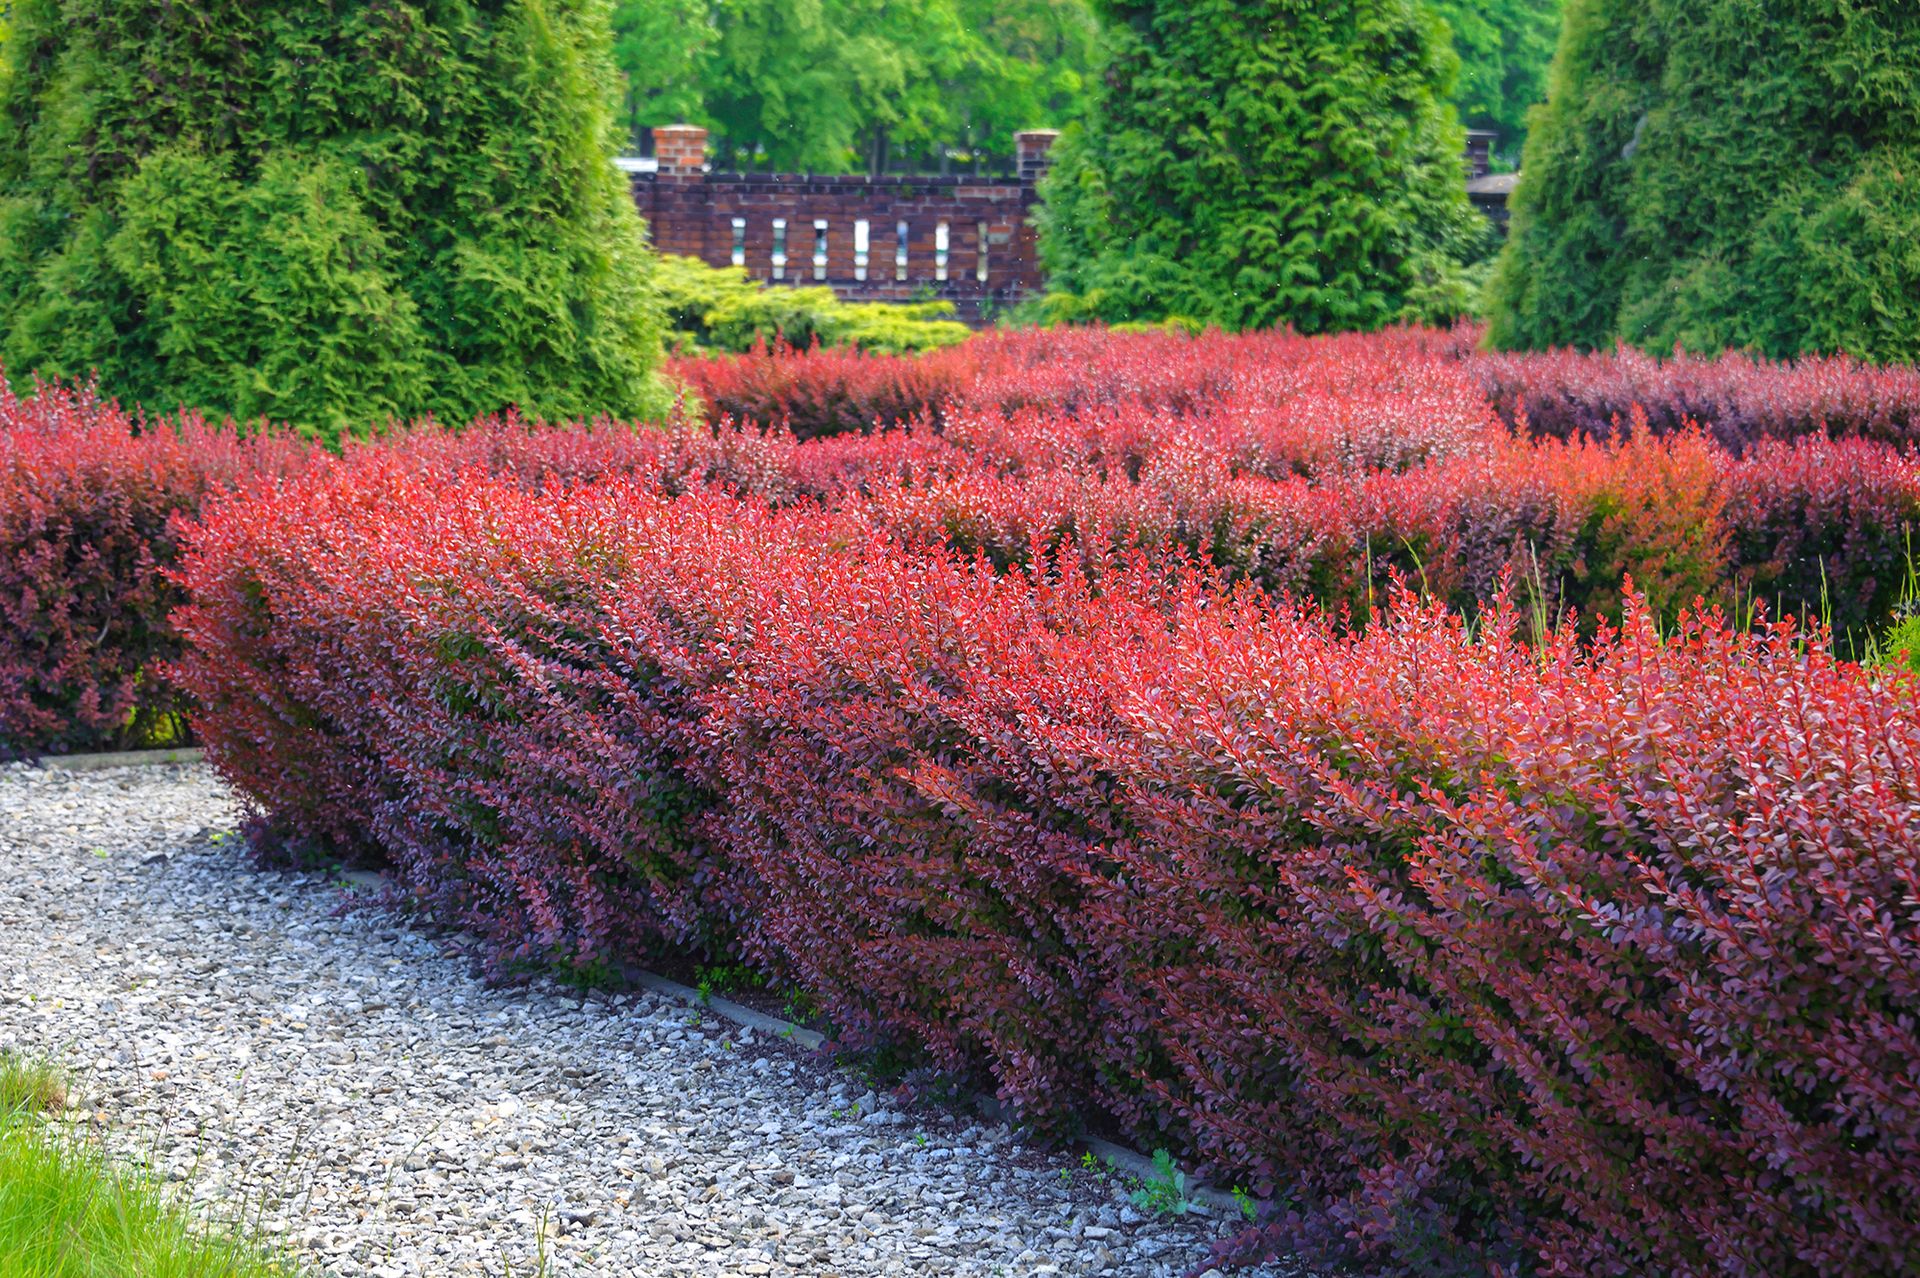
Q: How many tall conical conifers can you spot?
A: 3